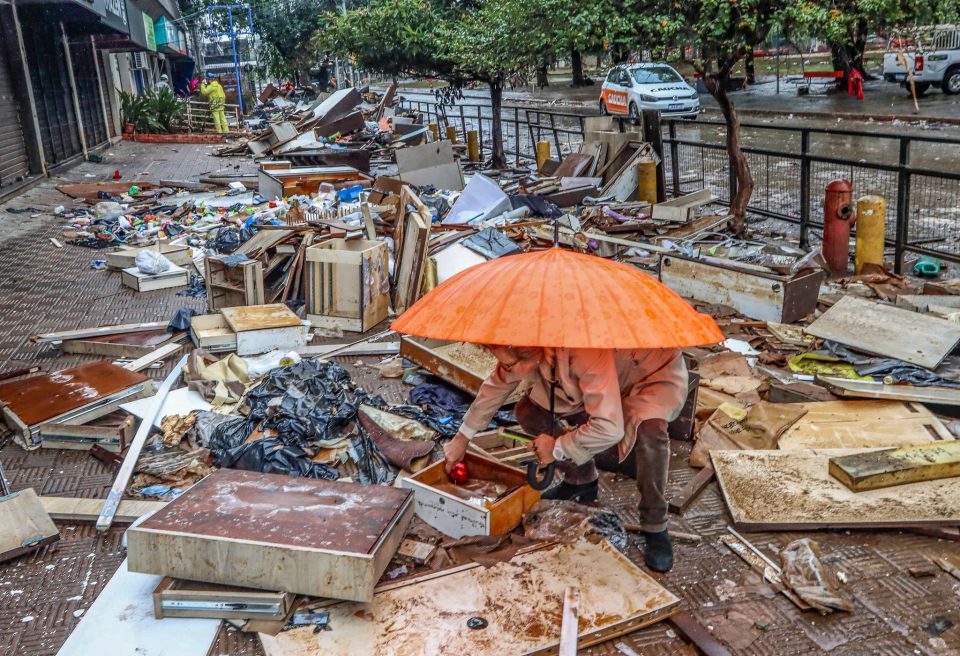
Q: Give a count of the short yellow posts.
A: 6